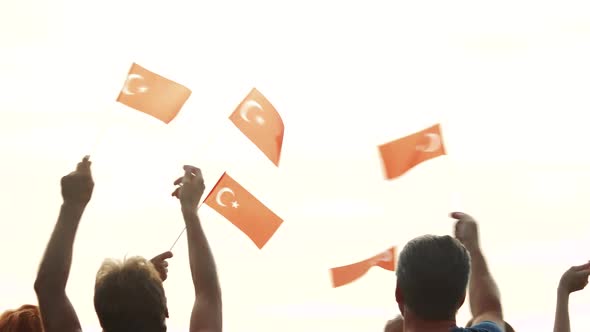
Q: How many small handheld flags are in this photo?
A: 5